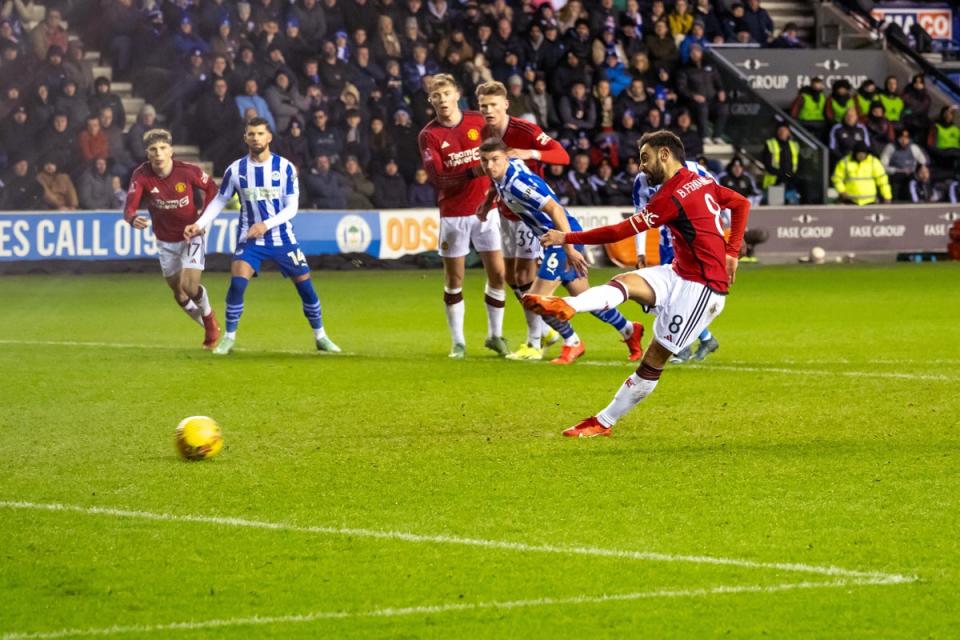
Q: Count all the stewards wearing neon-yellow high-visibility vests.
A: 2